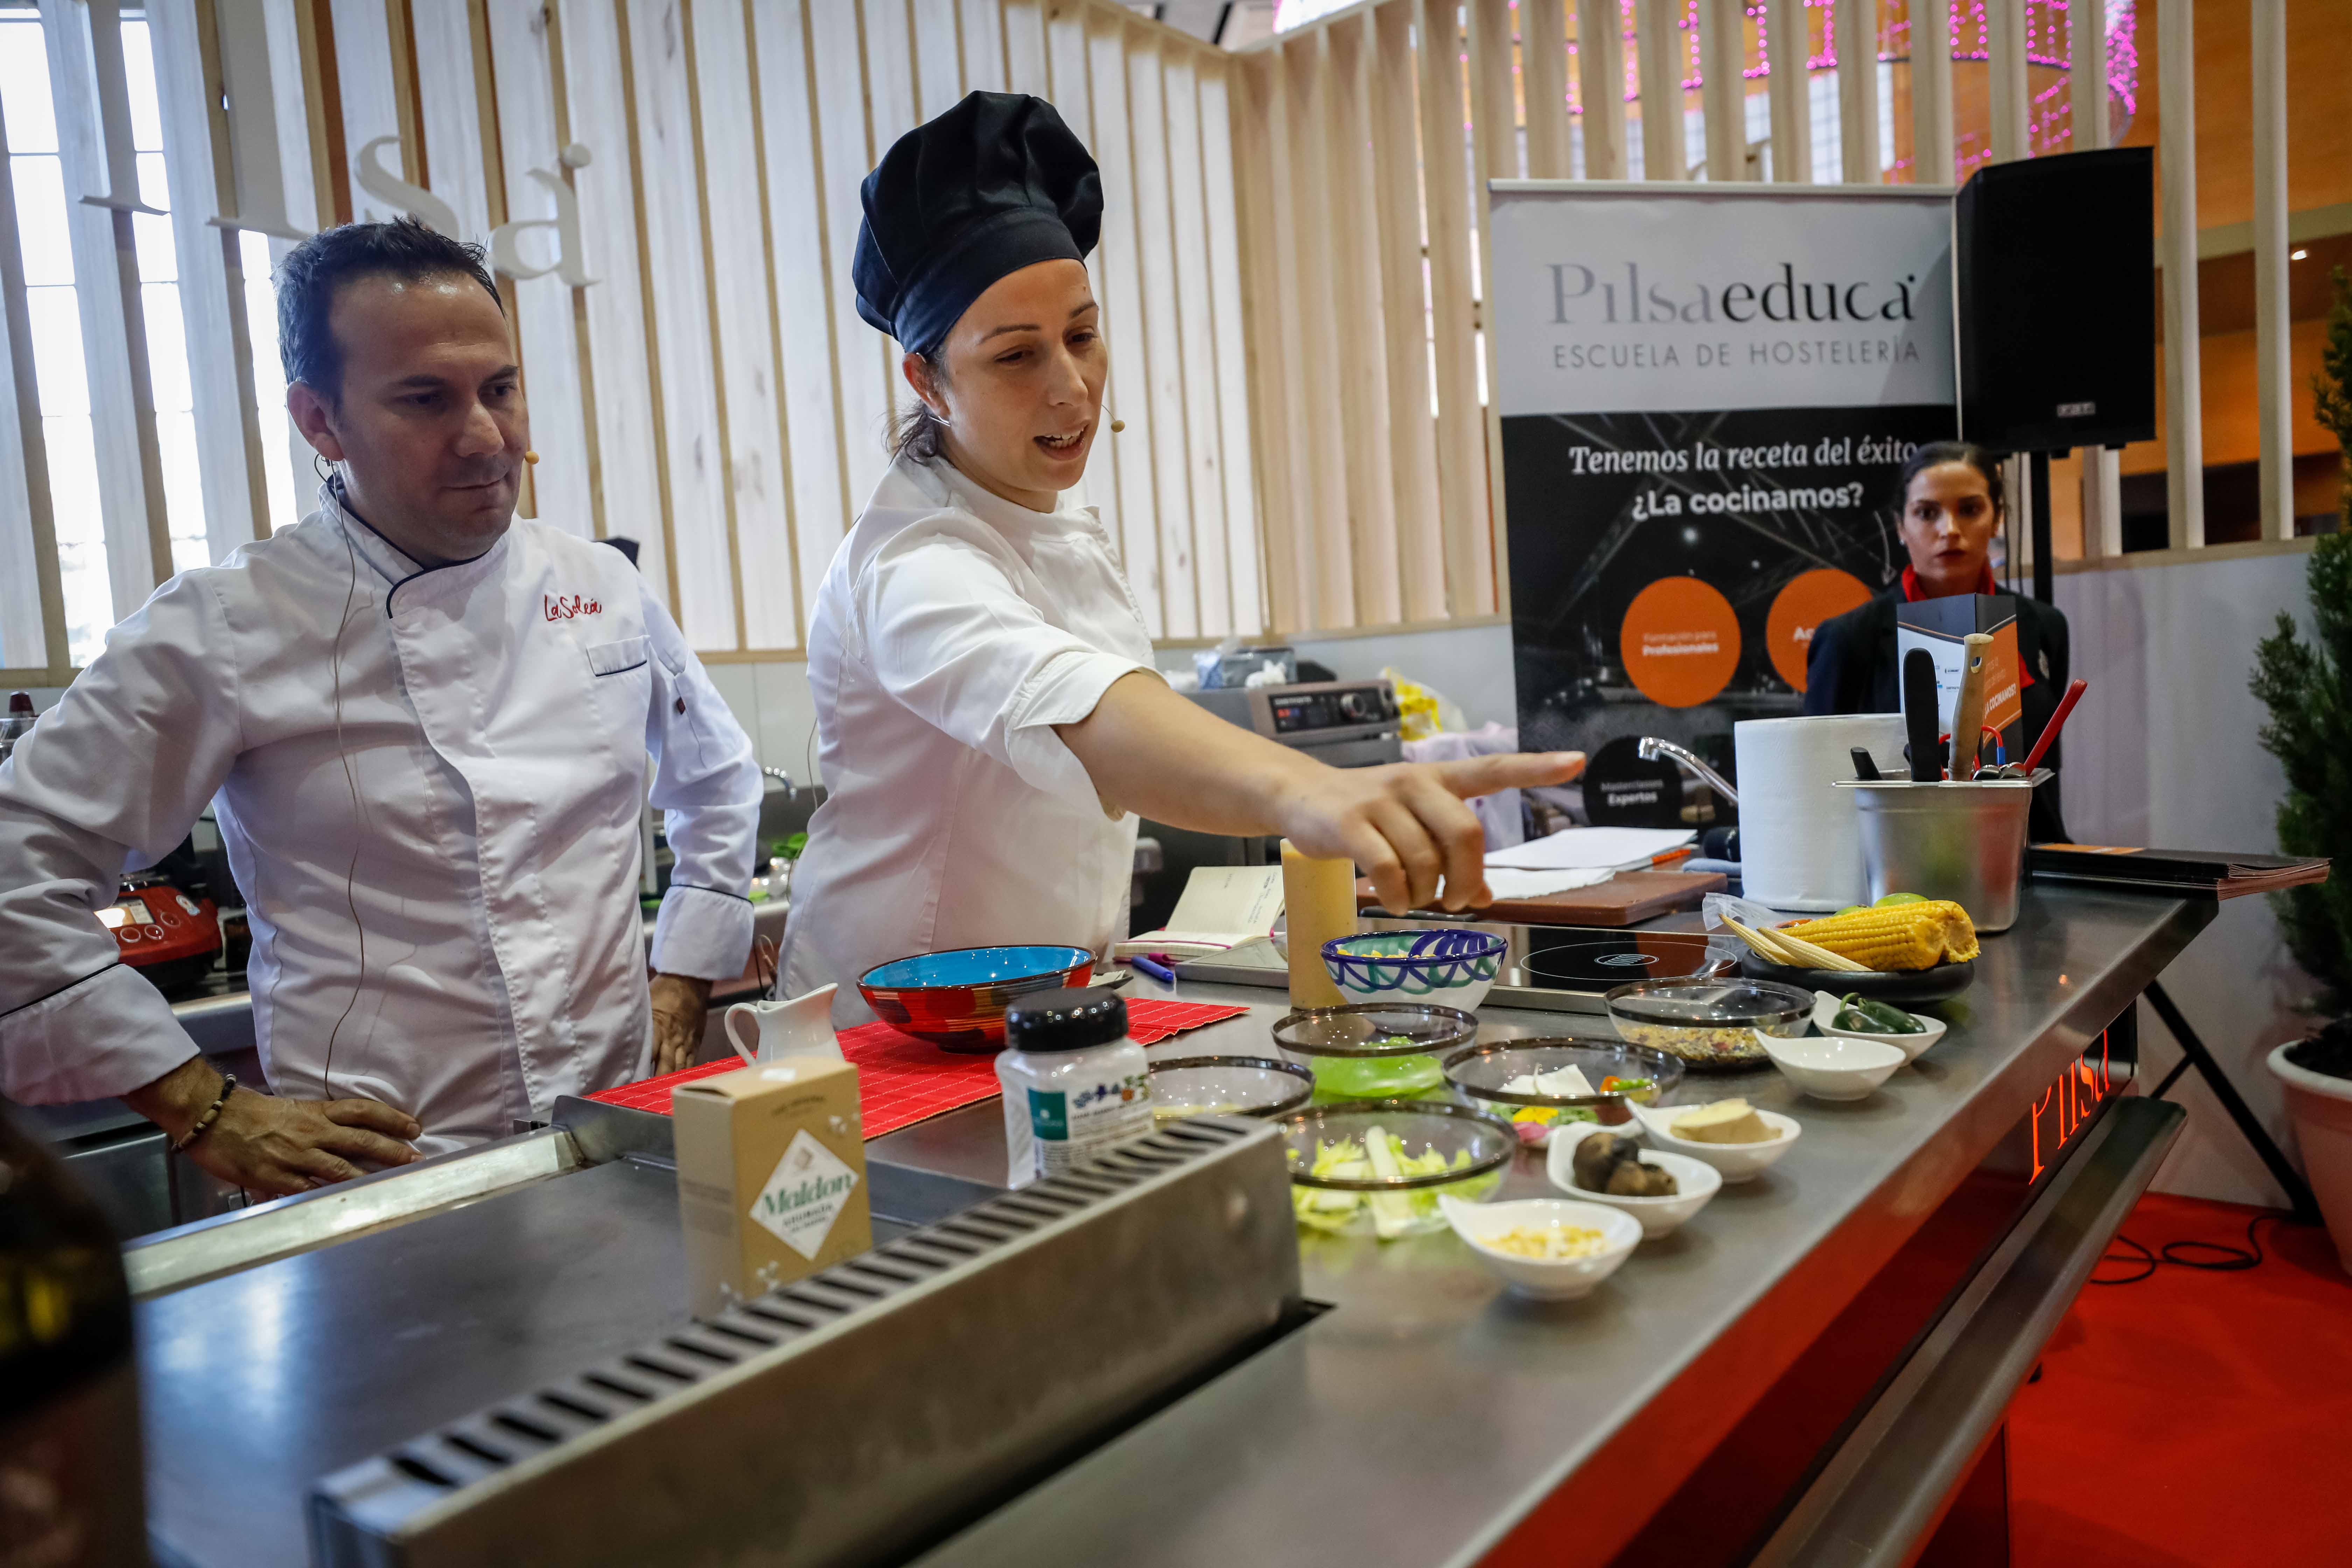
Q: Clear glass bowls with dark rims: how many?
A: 5